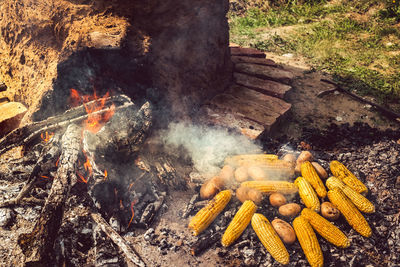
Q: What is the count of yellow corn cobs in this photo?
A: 13